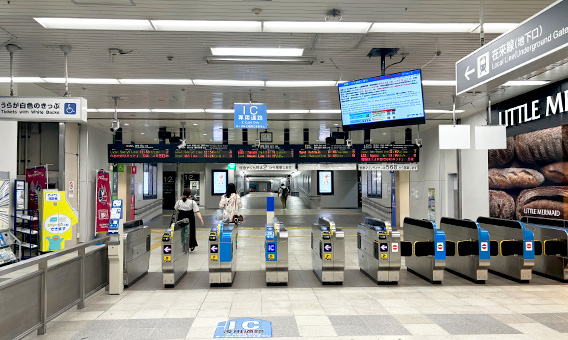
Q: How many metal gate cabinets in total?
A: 10